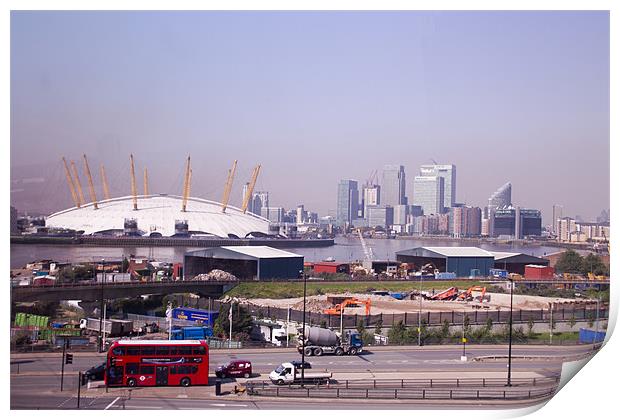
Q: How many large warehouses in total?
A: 3